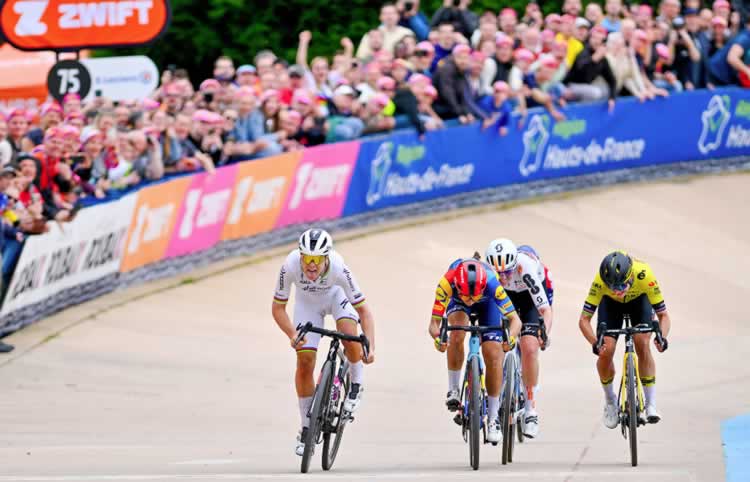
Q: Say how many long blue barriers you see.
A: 1